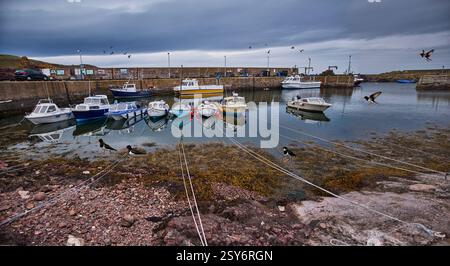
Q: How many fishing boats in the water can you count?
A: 11